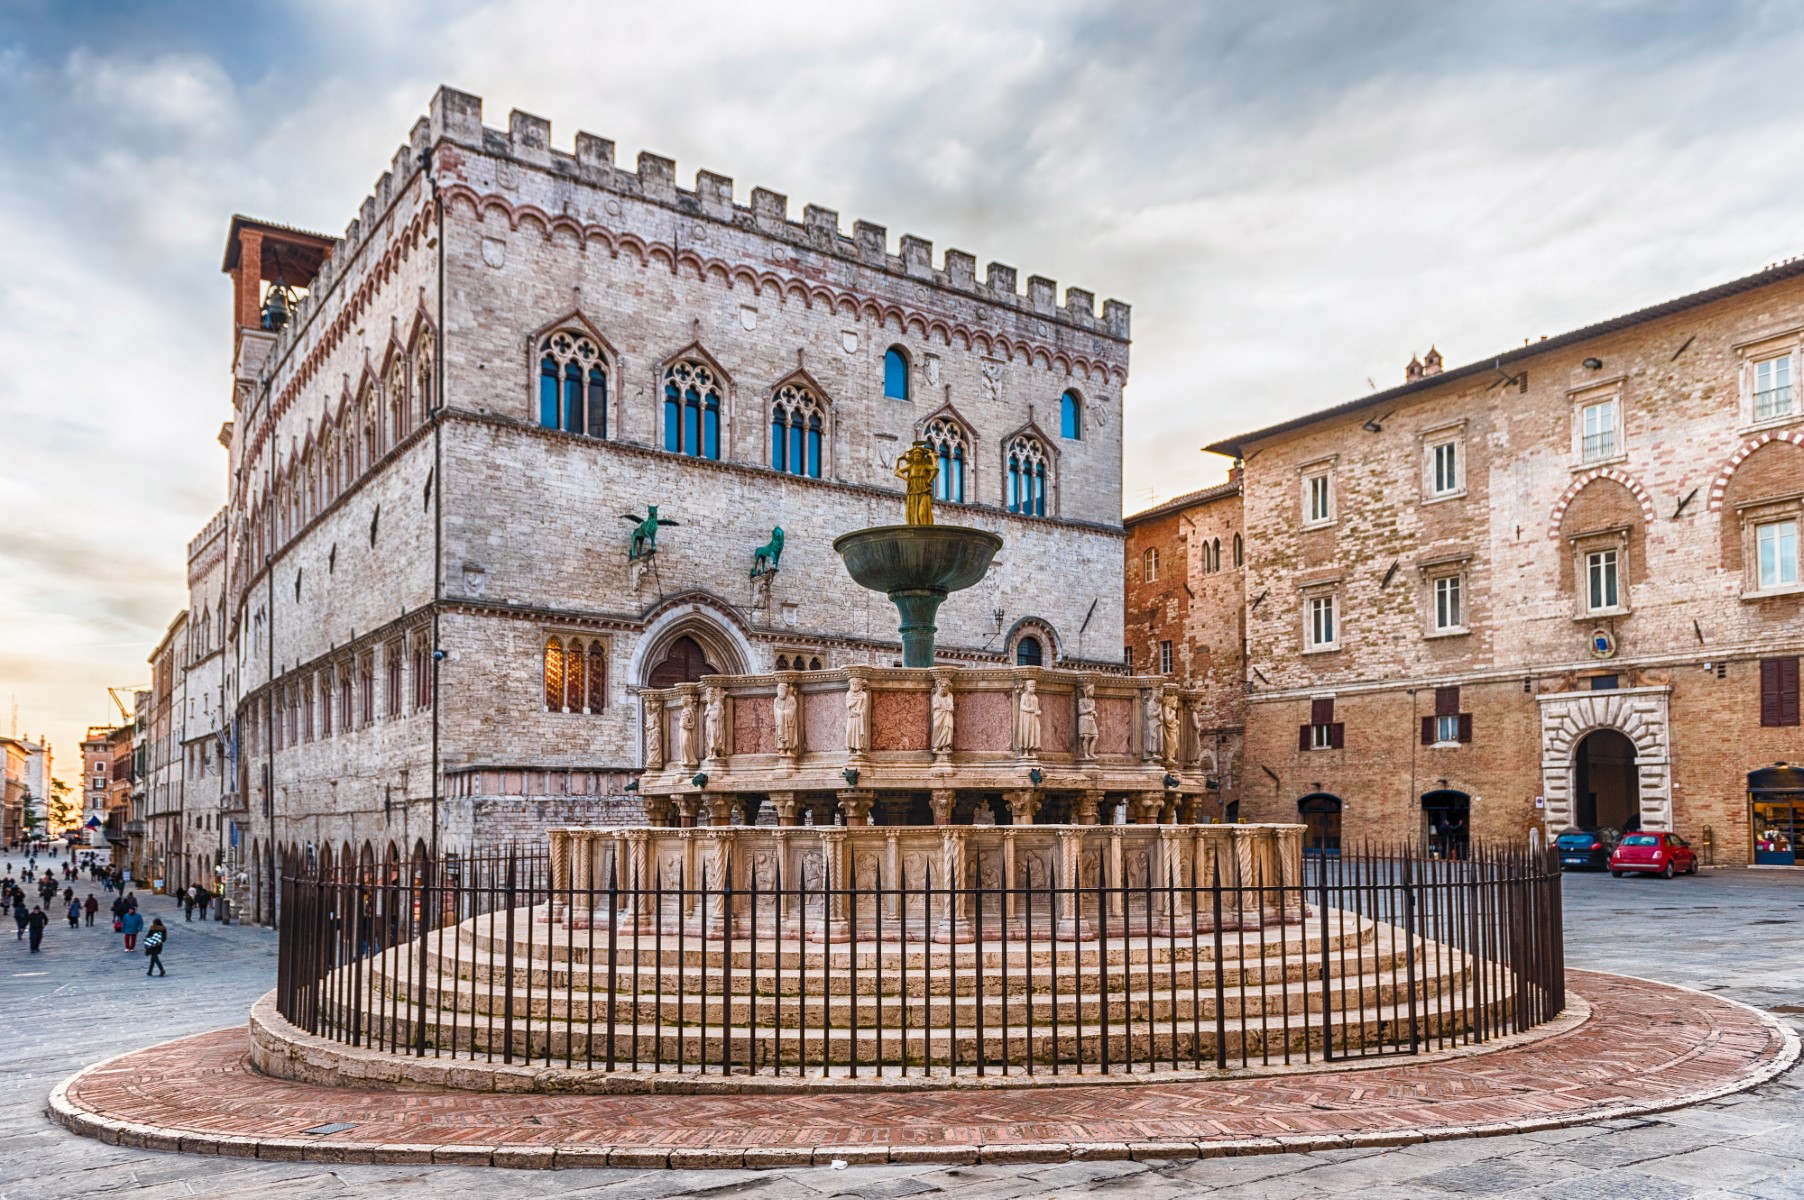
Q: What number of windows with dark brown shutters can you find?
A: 3